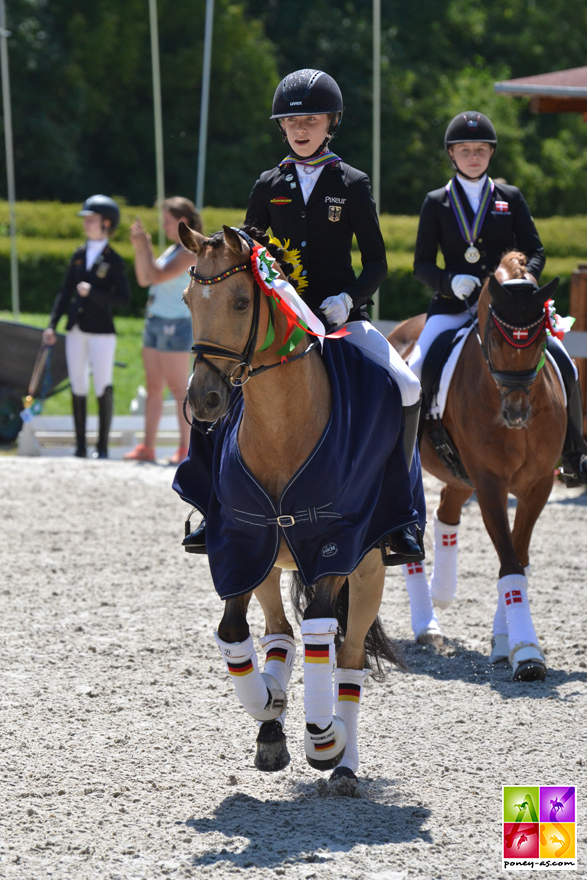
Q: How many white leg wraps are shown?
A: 8